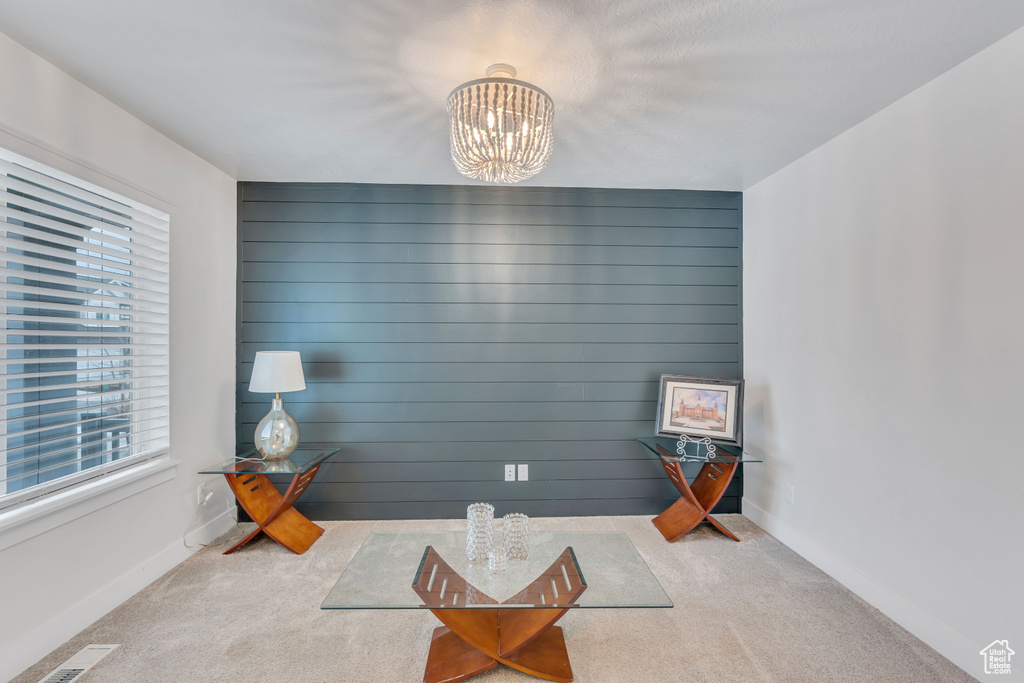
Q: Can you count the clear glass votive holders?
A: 3